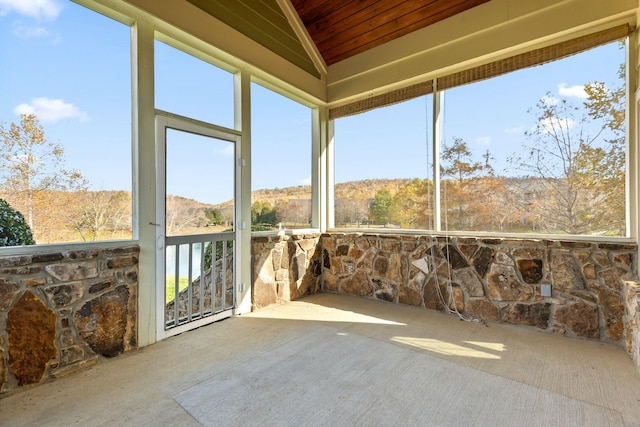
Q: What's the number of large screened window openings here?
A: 4